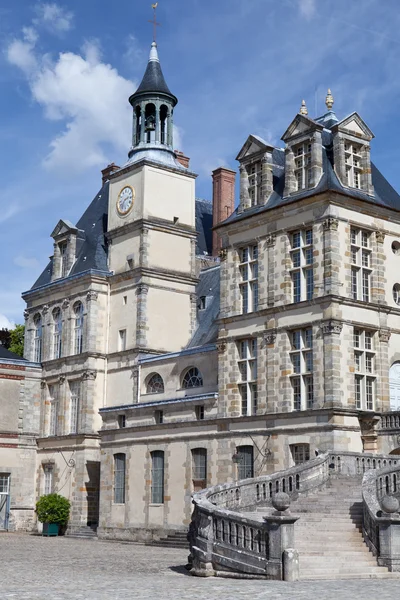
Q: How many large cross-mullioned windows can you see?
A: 6